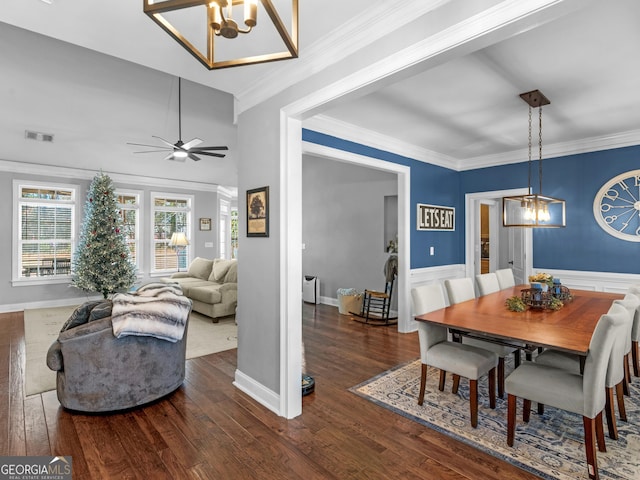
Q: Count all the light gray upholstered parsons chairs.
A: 8